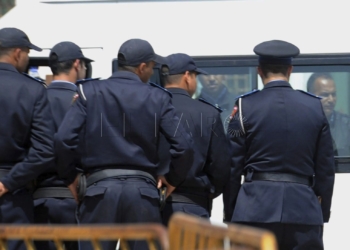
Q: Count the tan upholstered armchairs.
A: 0